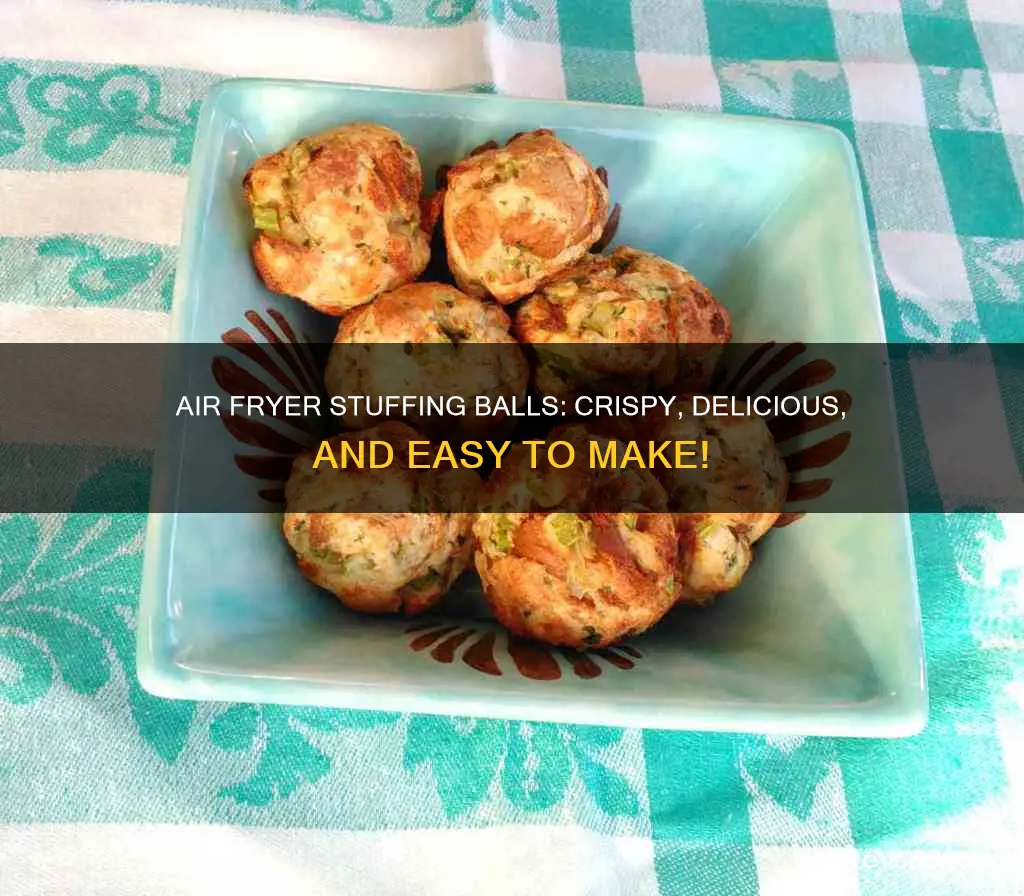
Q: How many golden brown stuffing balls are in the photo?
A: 7